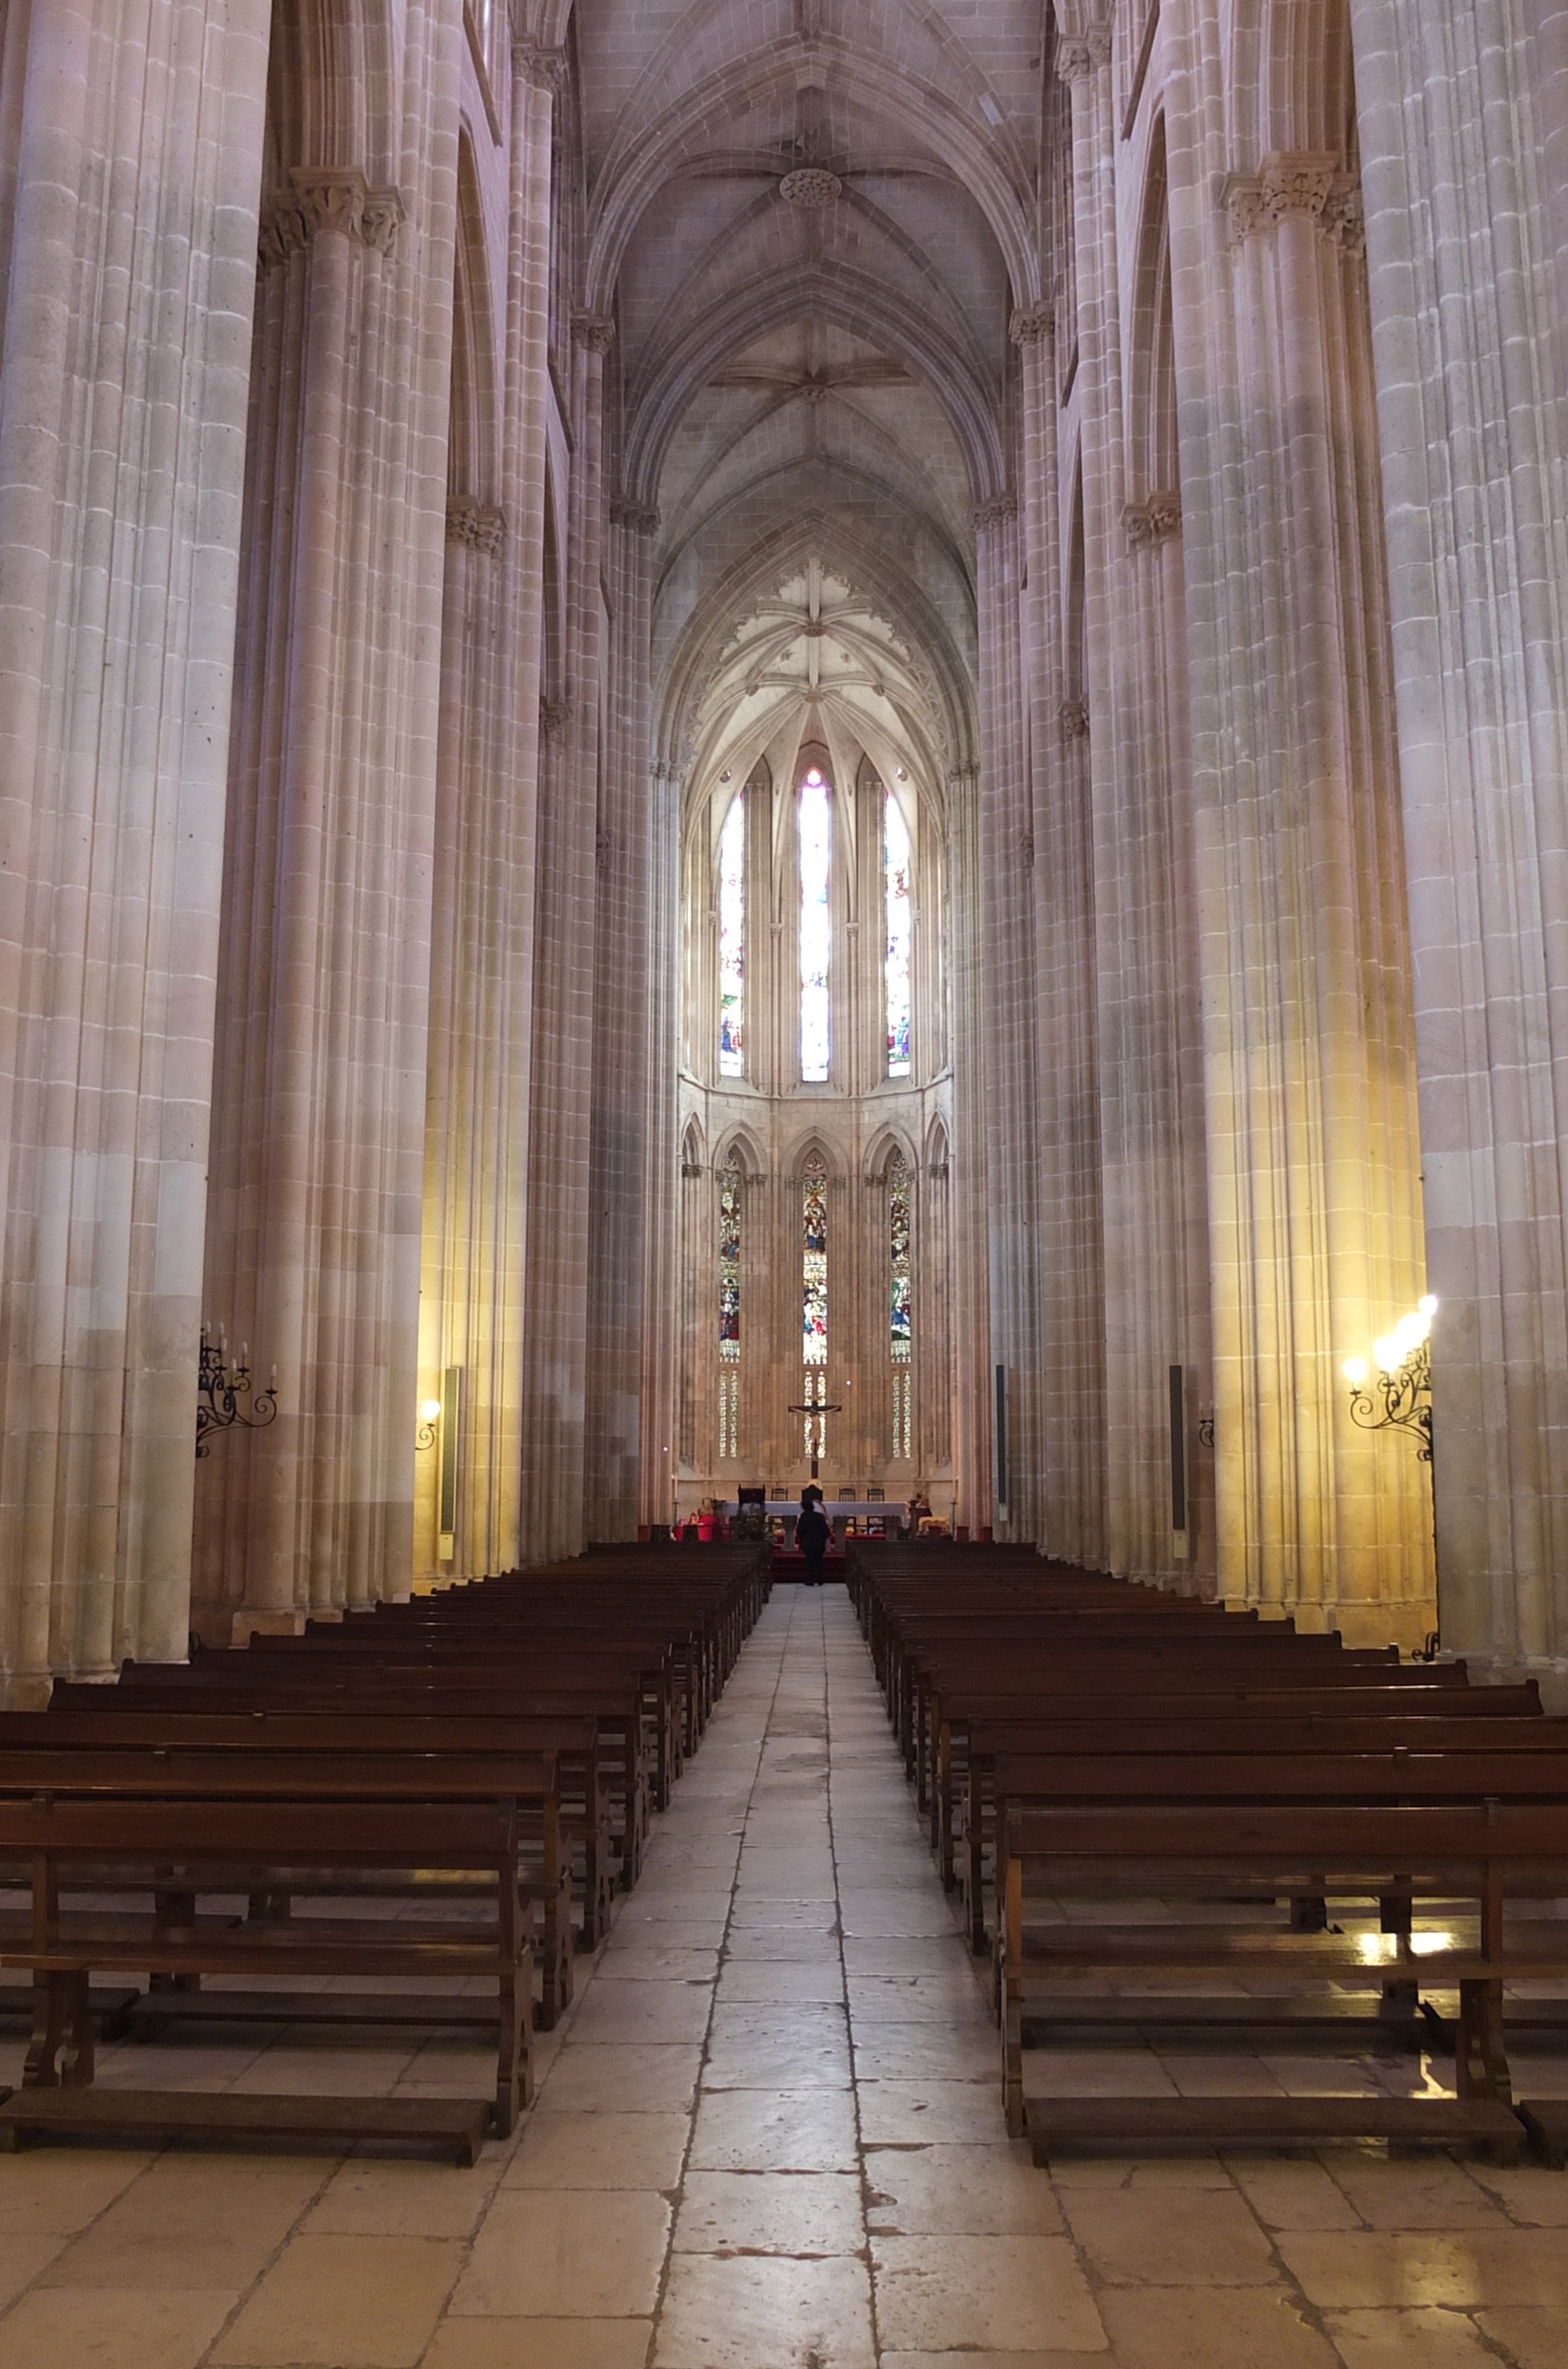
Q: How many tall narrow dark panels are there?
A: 3